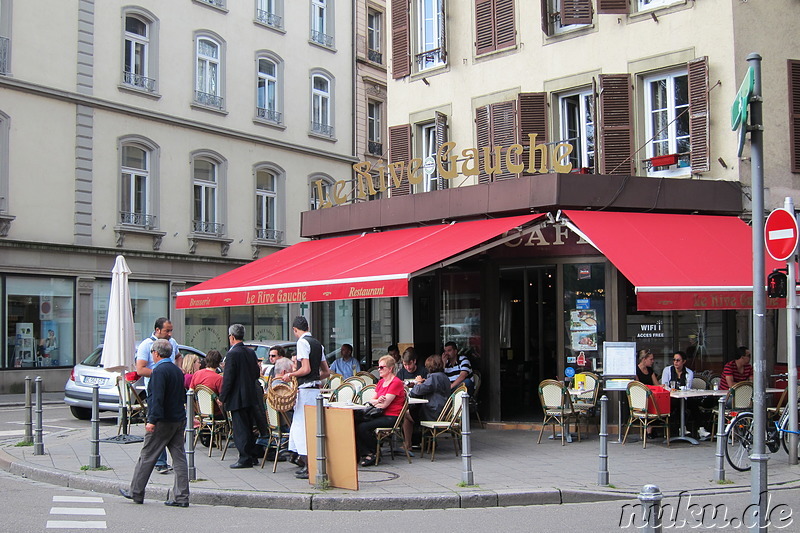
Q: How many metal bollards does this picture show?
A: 9